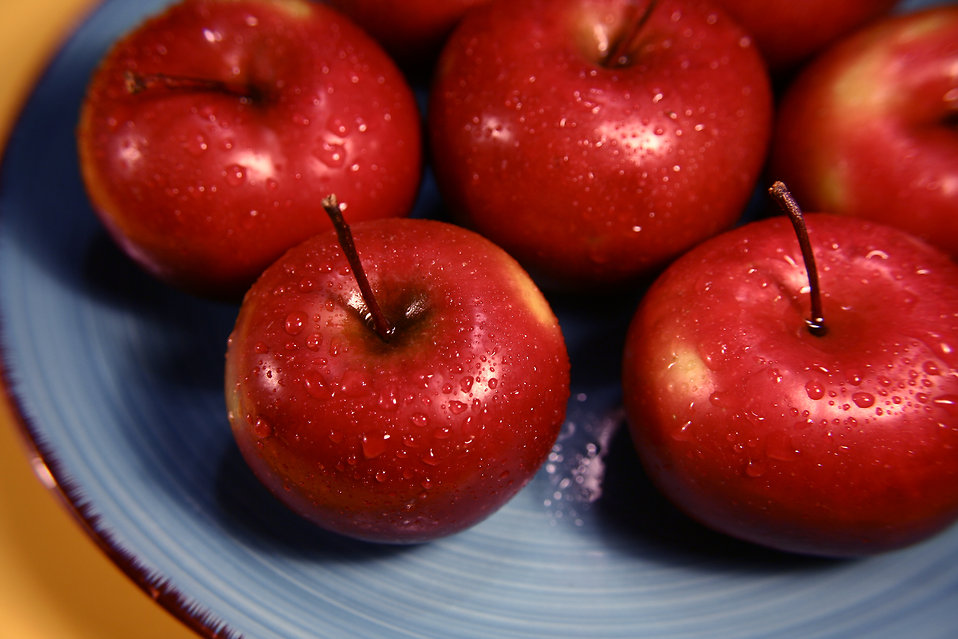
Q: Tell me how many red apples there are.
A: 7